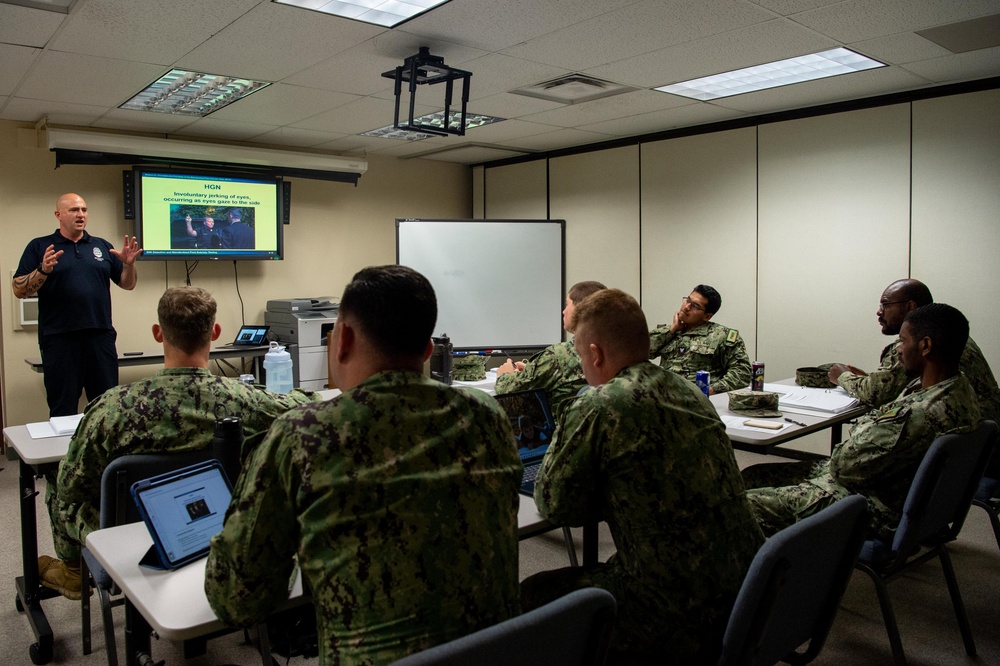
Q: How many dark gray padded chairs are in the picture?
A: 5